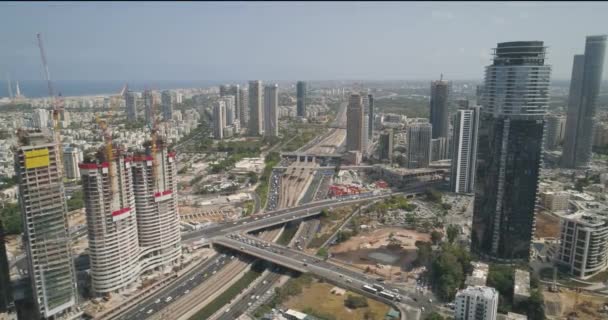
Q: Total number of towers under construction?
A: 3